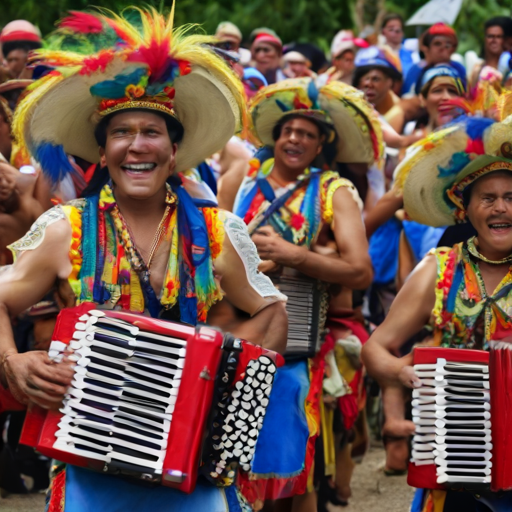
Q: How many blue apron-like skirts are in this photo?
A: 2